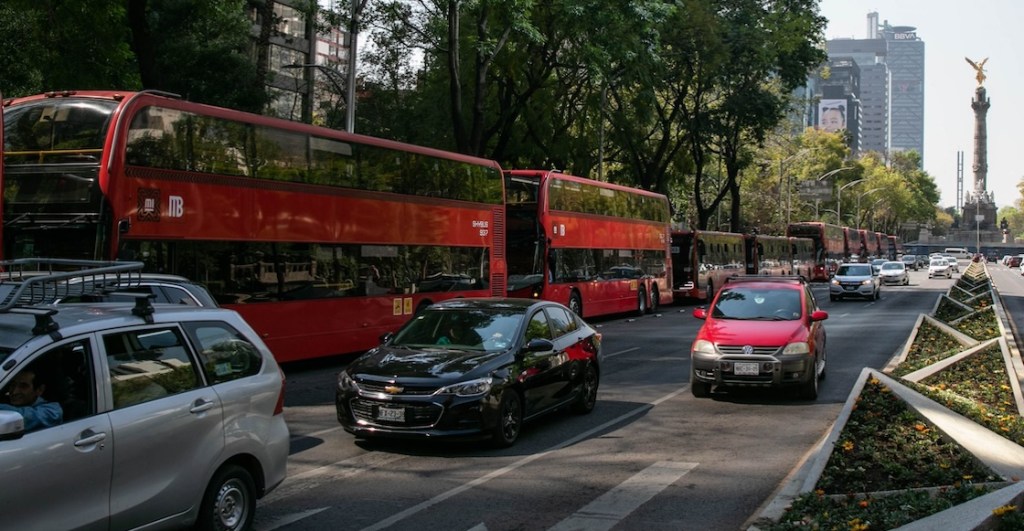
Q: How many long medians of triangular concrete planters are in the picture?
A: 1